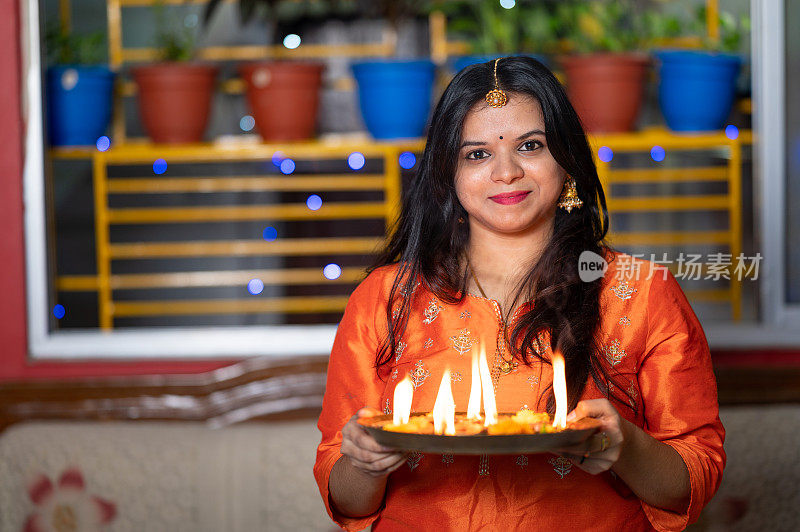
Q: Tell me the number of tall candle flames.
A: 5